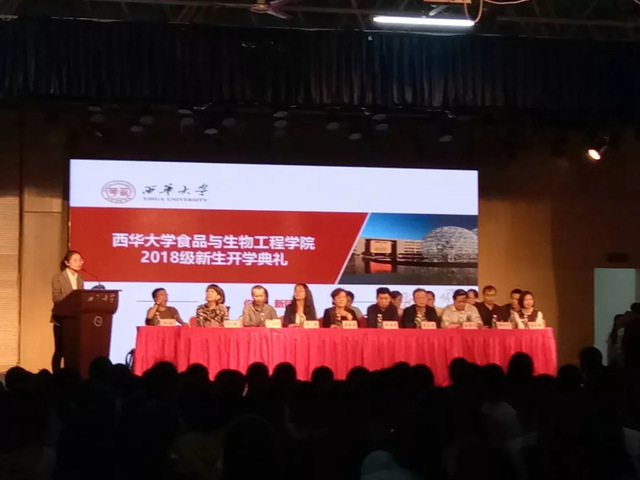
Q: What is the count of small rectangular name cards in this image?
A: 10